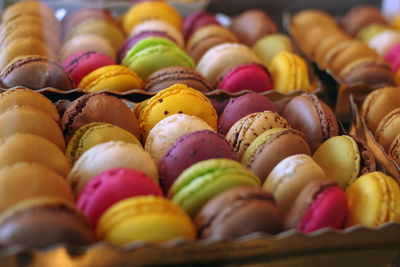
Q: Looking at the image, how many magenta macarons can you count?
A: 5